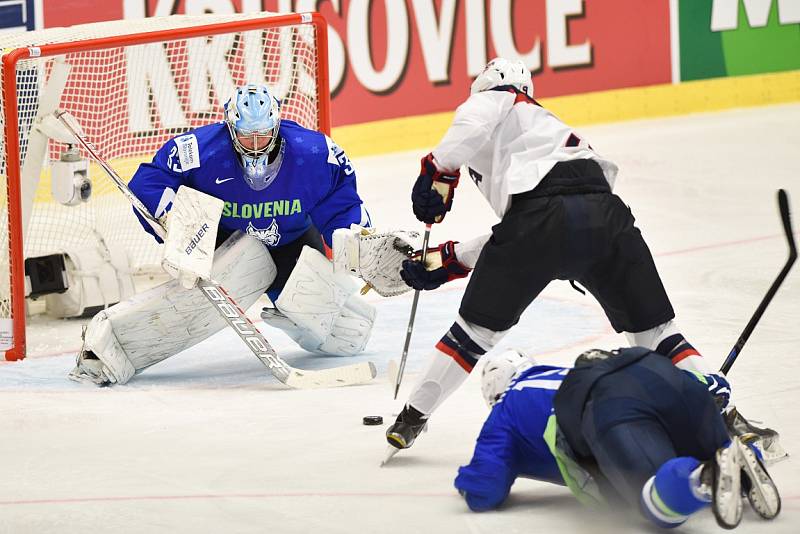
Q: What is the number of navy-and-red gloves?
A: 2